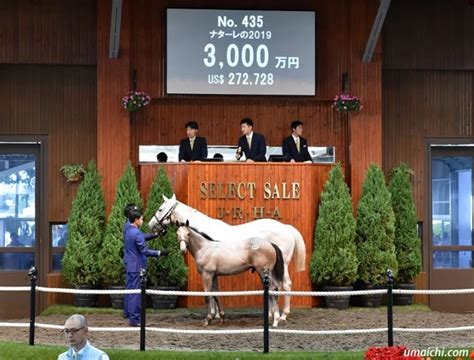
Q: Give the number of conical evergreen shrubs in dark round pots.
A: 6